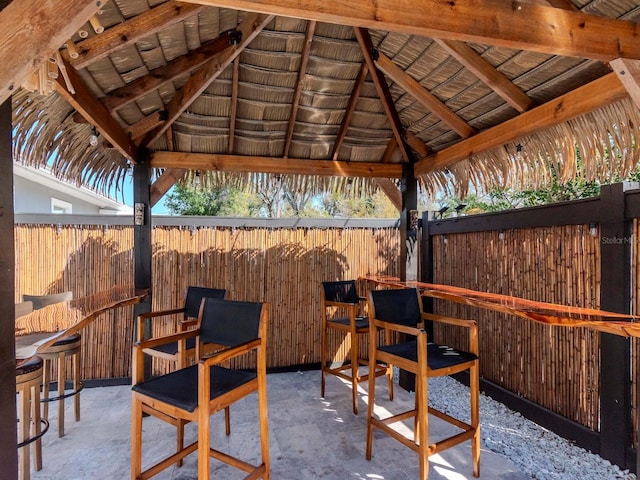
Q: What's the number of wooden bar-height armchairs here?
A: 4